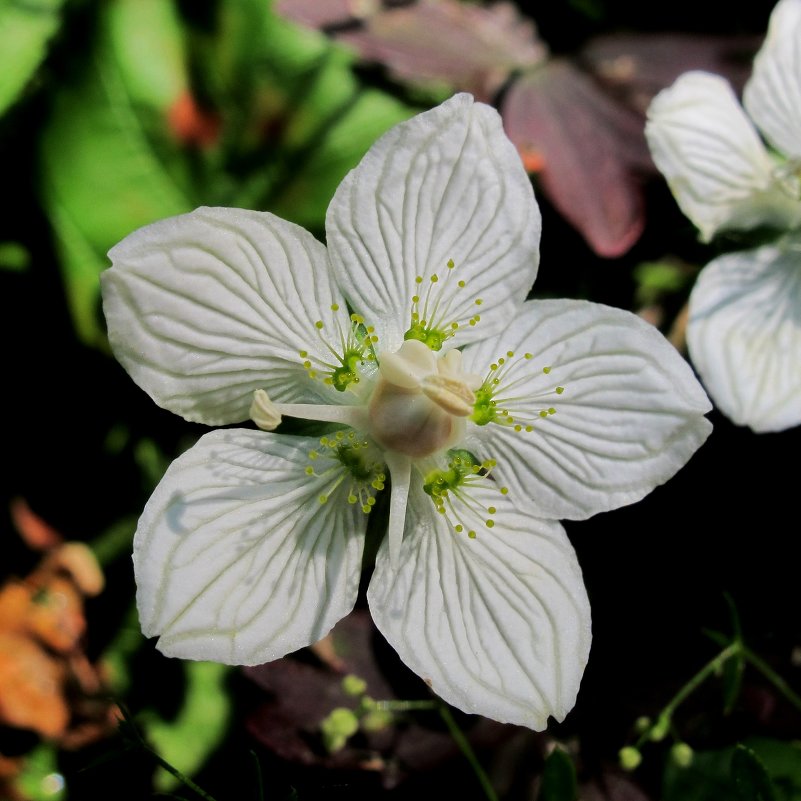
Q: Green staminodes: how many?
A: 5